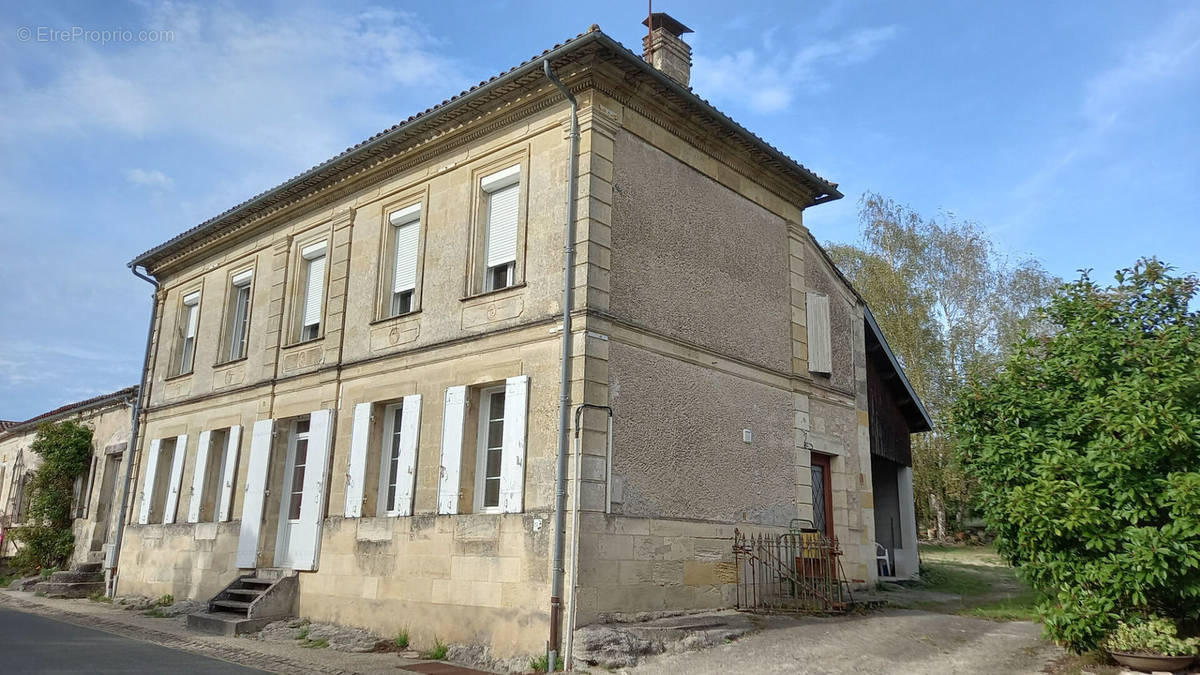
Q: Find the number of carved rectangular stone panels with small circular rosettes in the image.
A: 5